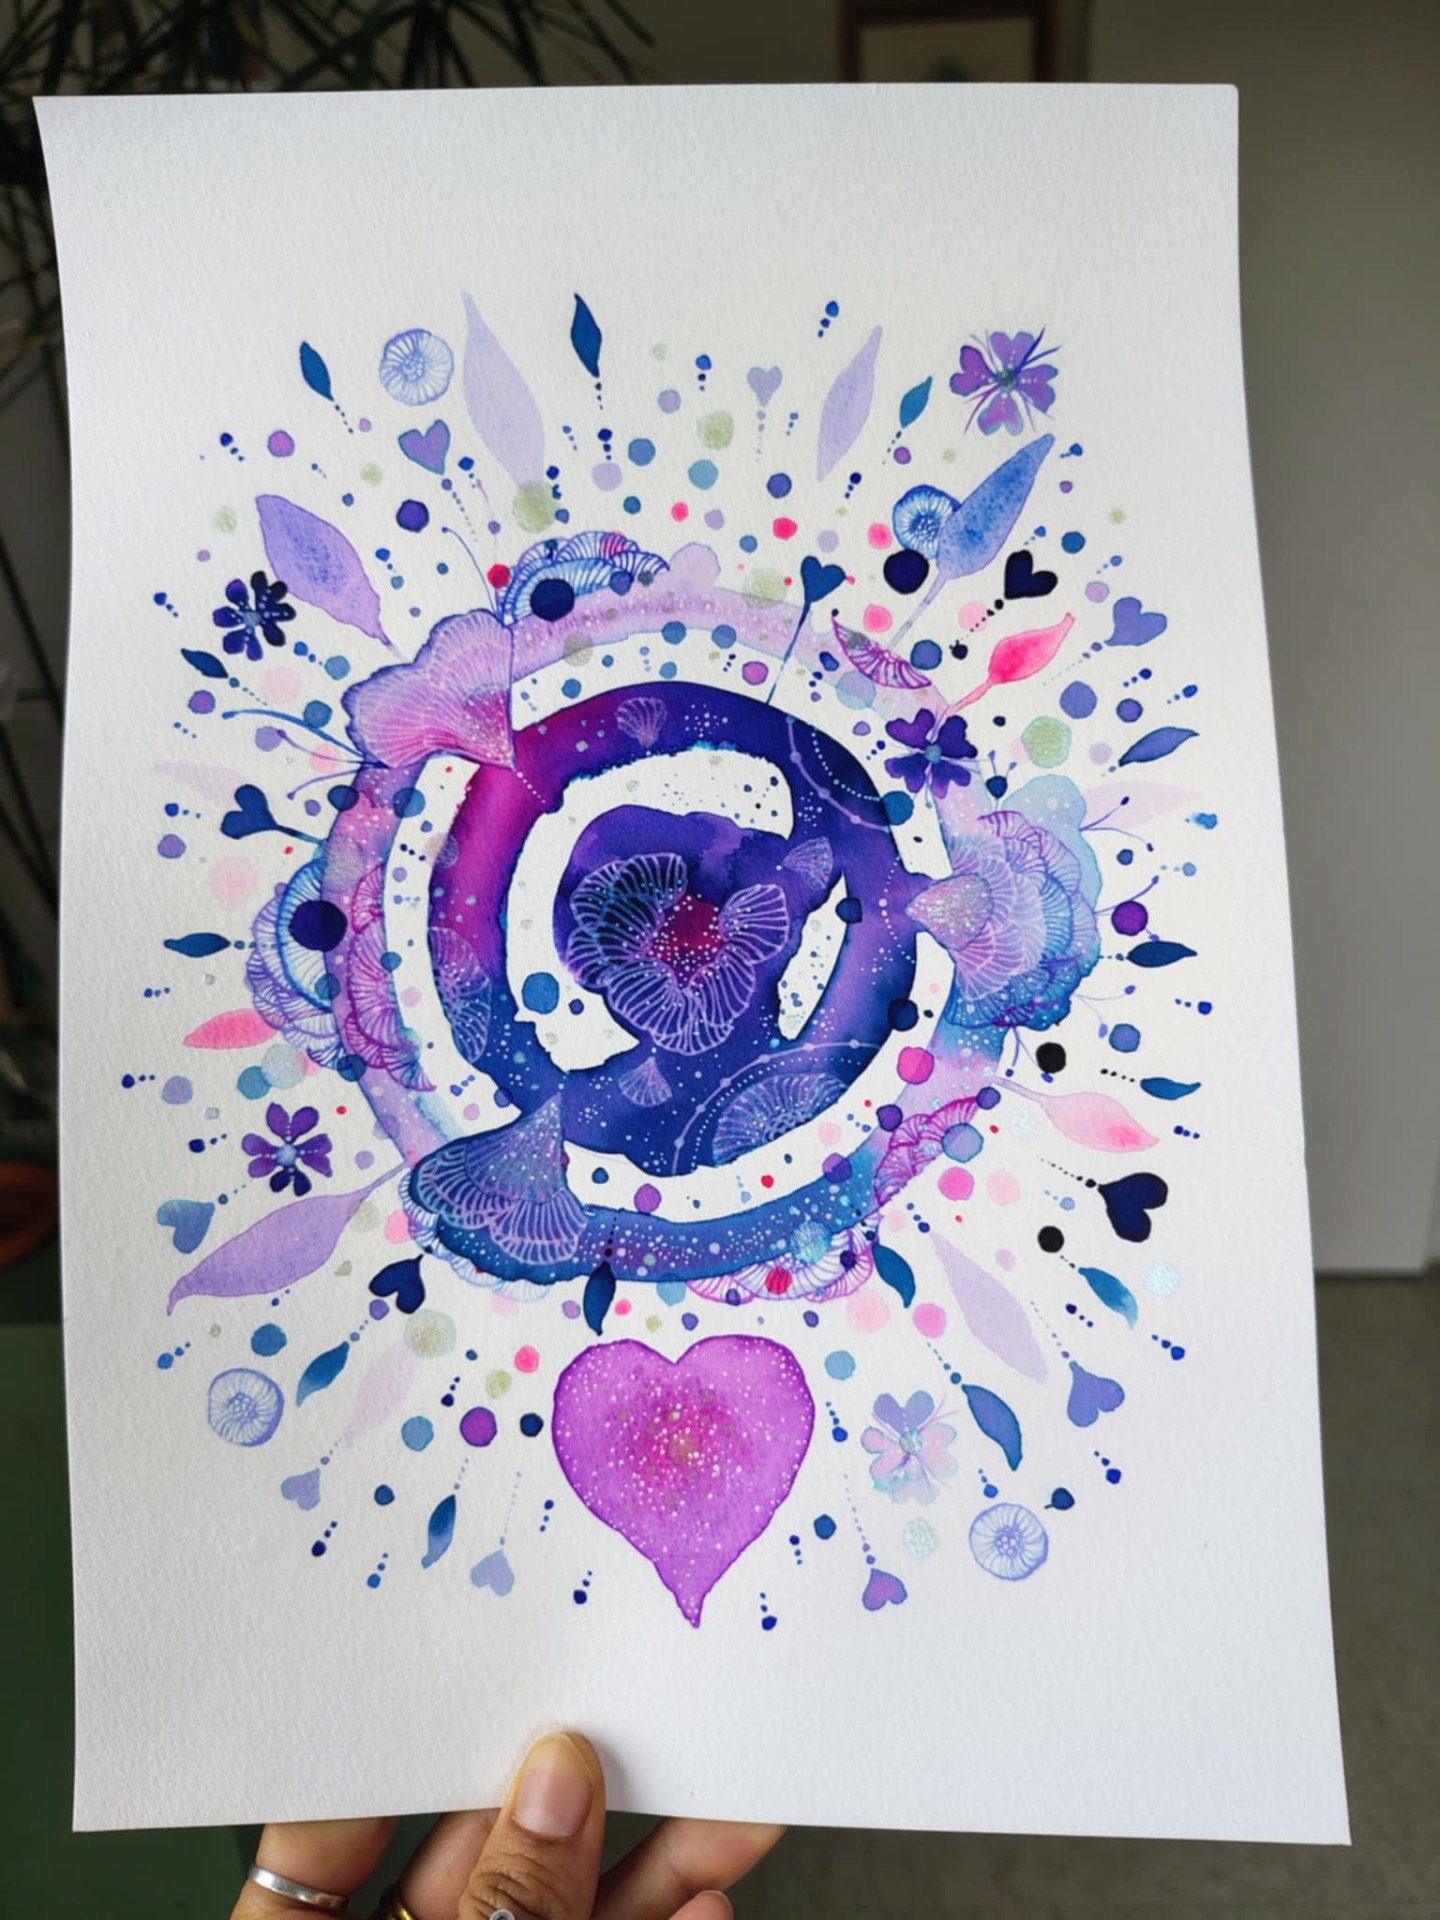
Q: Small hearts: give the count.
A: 13